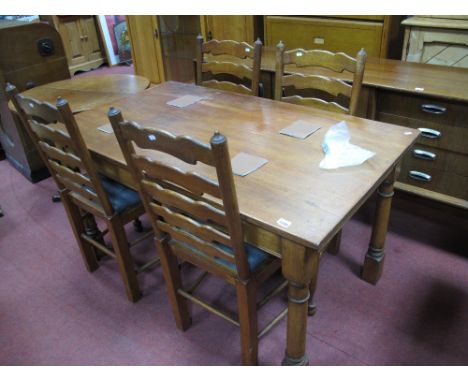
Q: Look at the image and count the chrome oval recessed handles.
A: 4